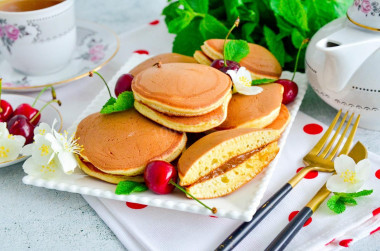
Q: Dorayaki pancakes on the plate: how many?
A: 6